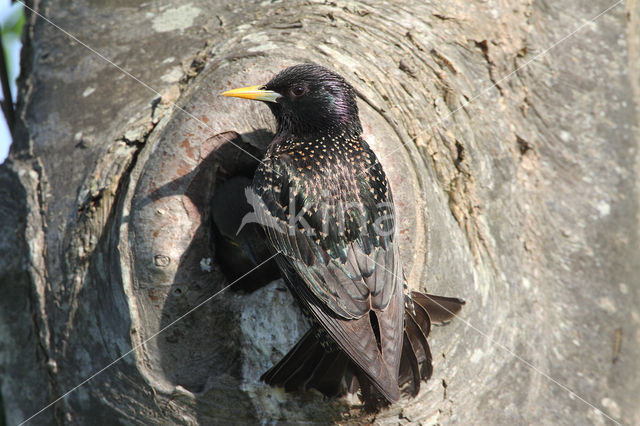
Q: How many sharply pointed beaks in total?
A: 1